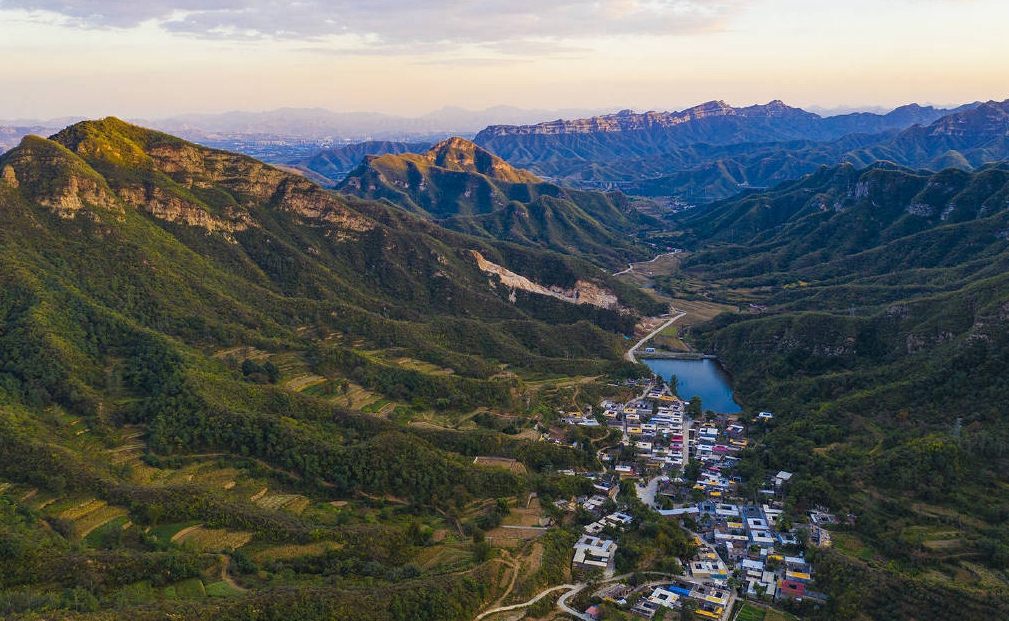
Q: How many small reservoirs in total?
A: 1